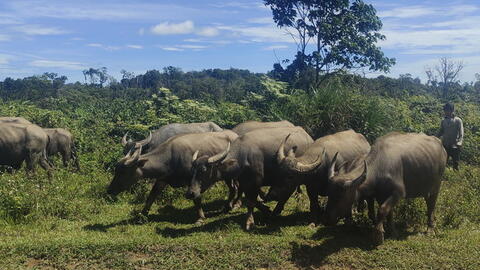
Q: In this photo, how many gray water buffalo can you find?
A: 9